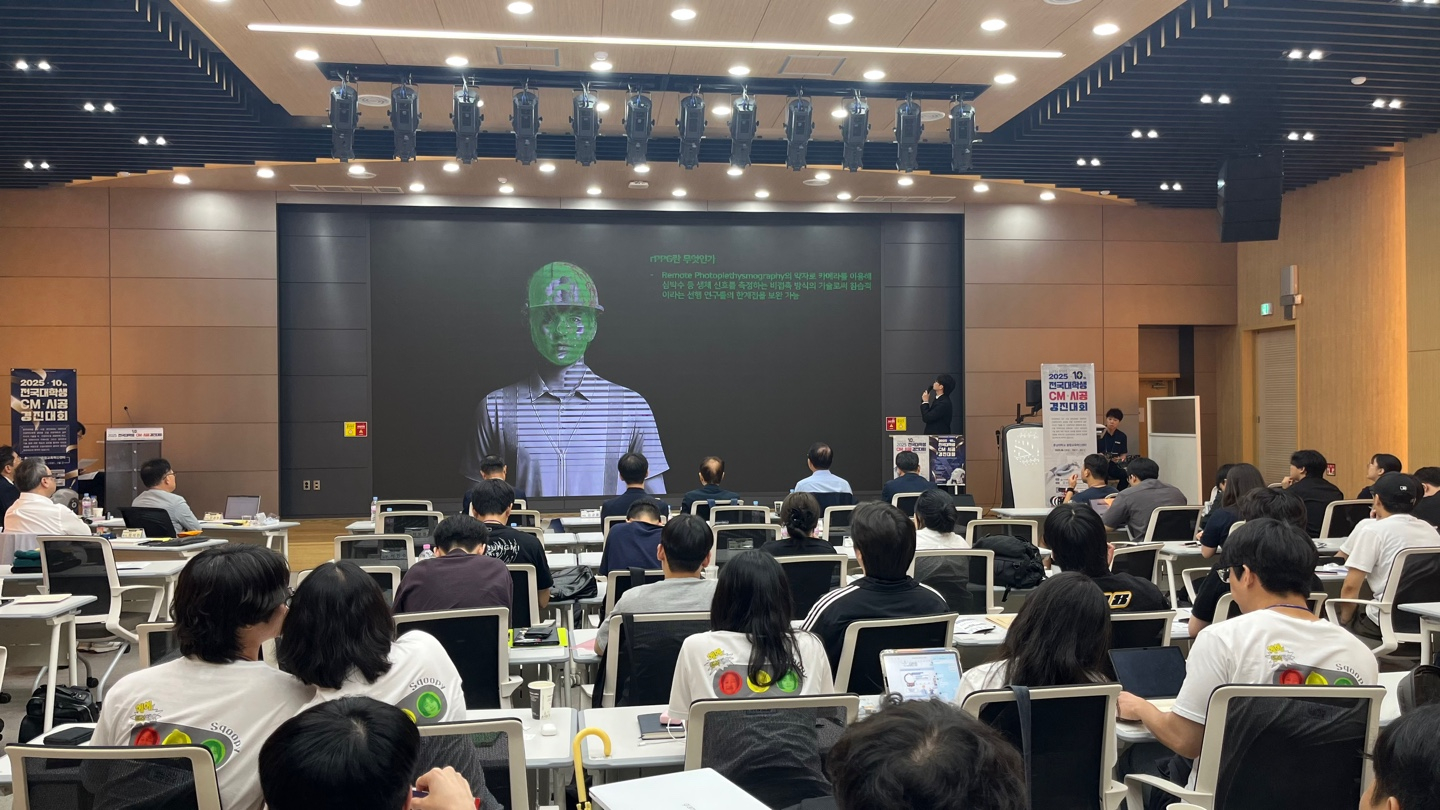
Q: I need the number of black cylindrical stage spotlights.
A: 12